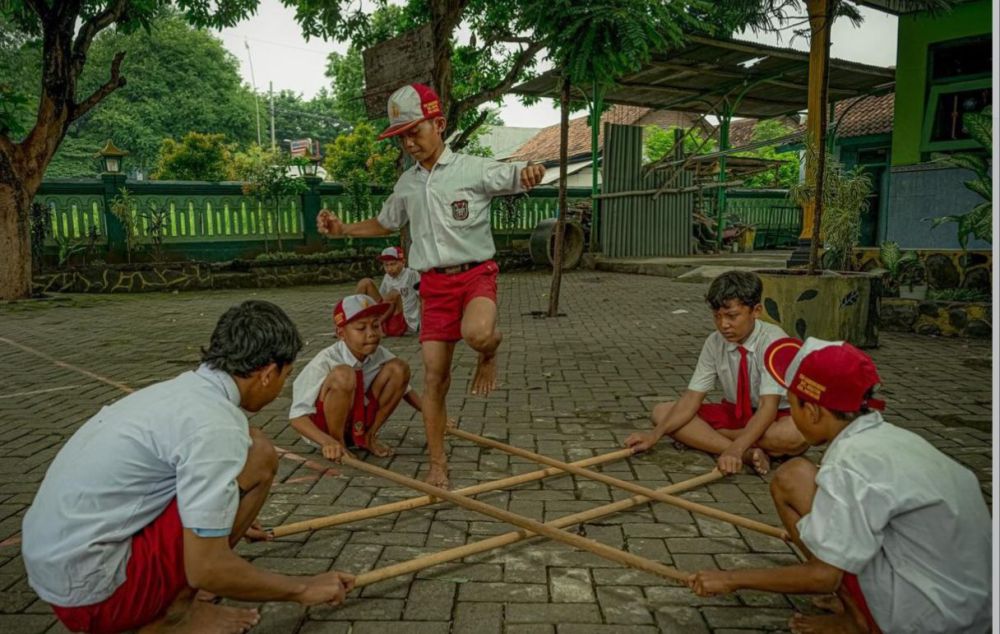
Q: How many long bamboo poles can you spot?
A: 4